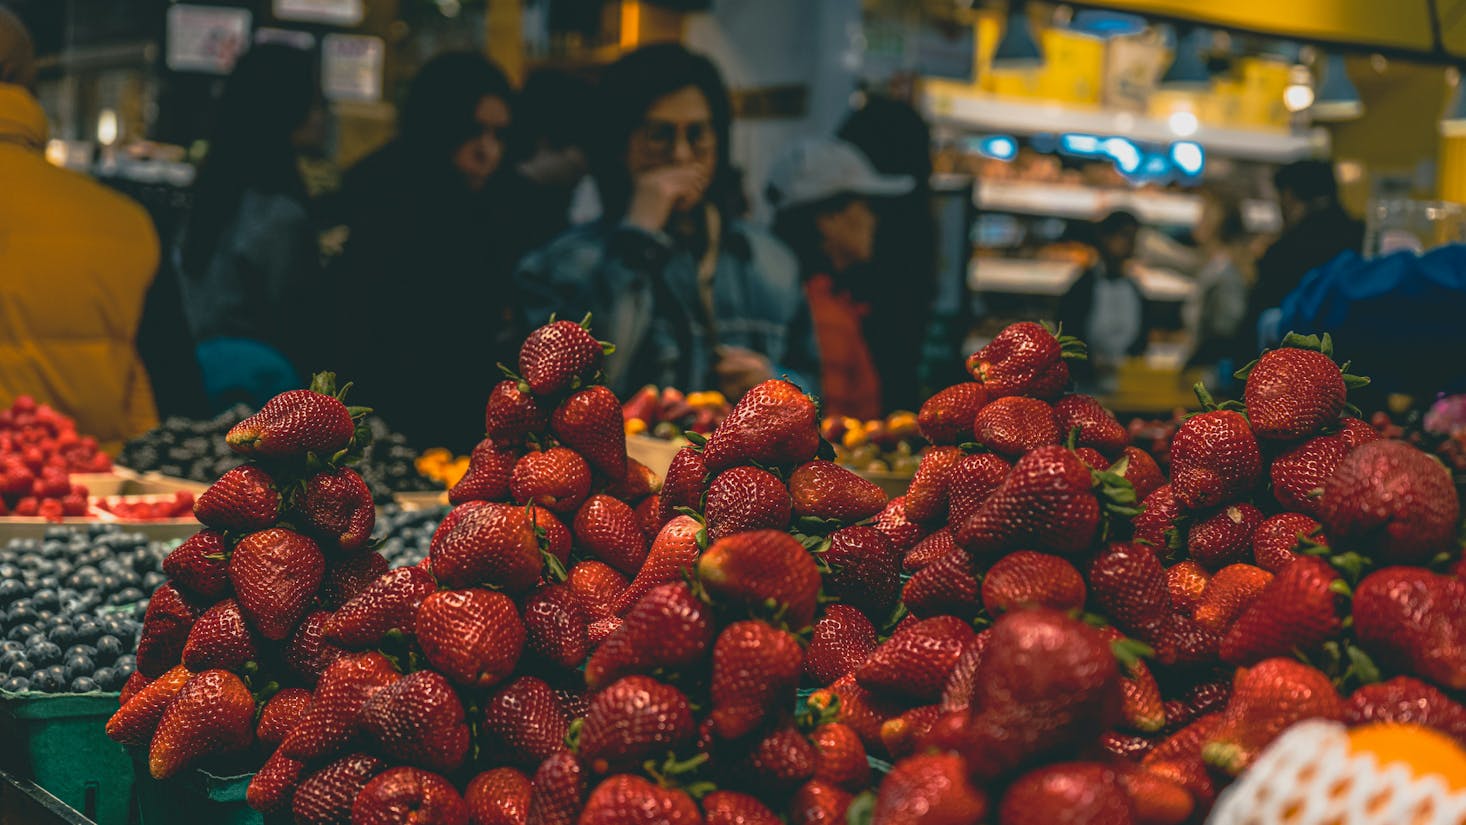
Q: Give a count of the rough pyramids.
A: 5